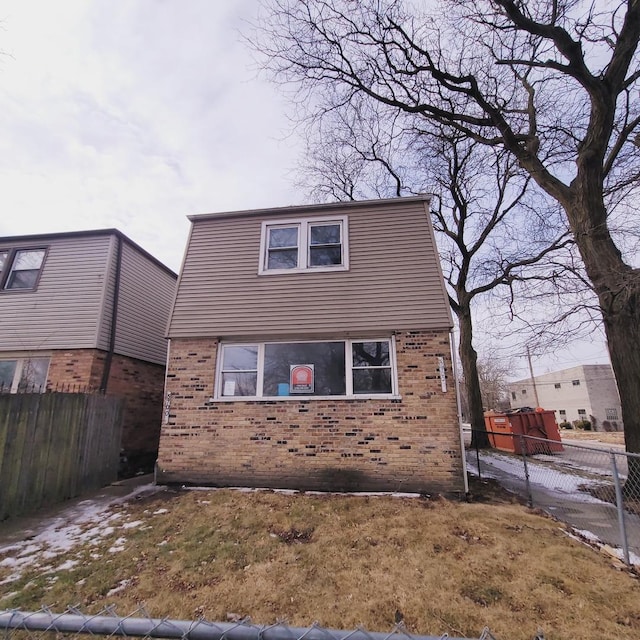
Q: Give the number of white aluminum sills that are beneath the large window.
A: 1